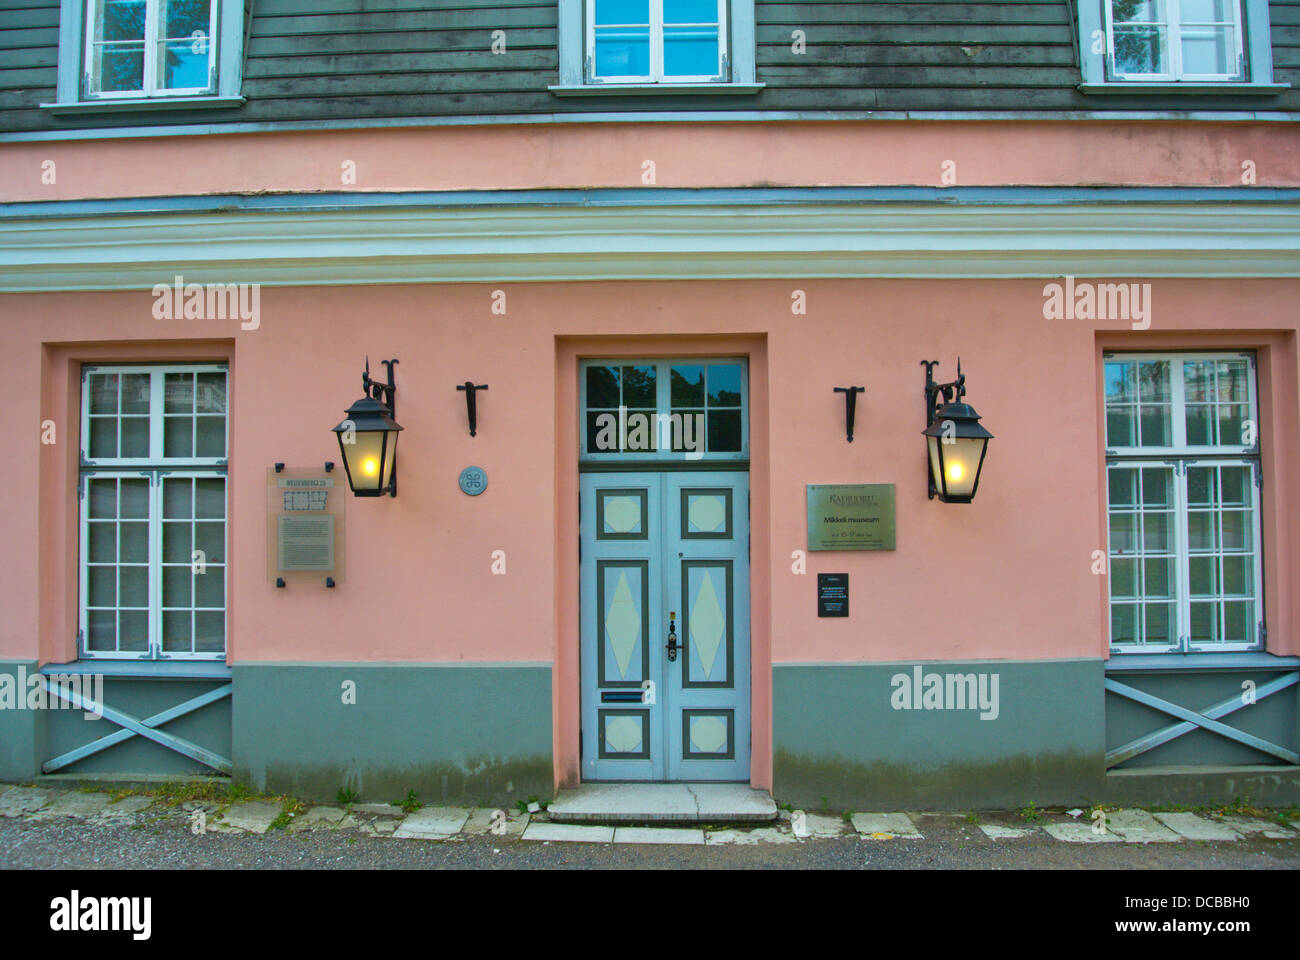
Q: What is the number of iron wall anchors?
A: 2